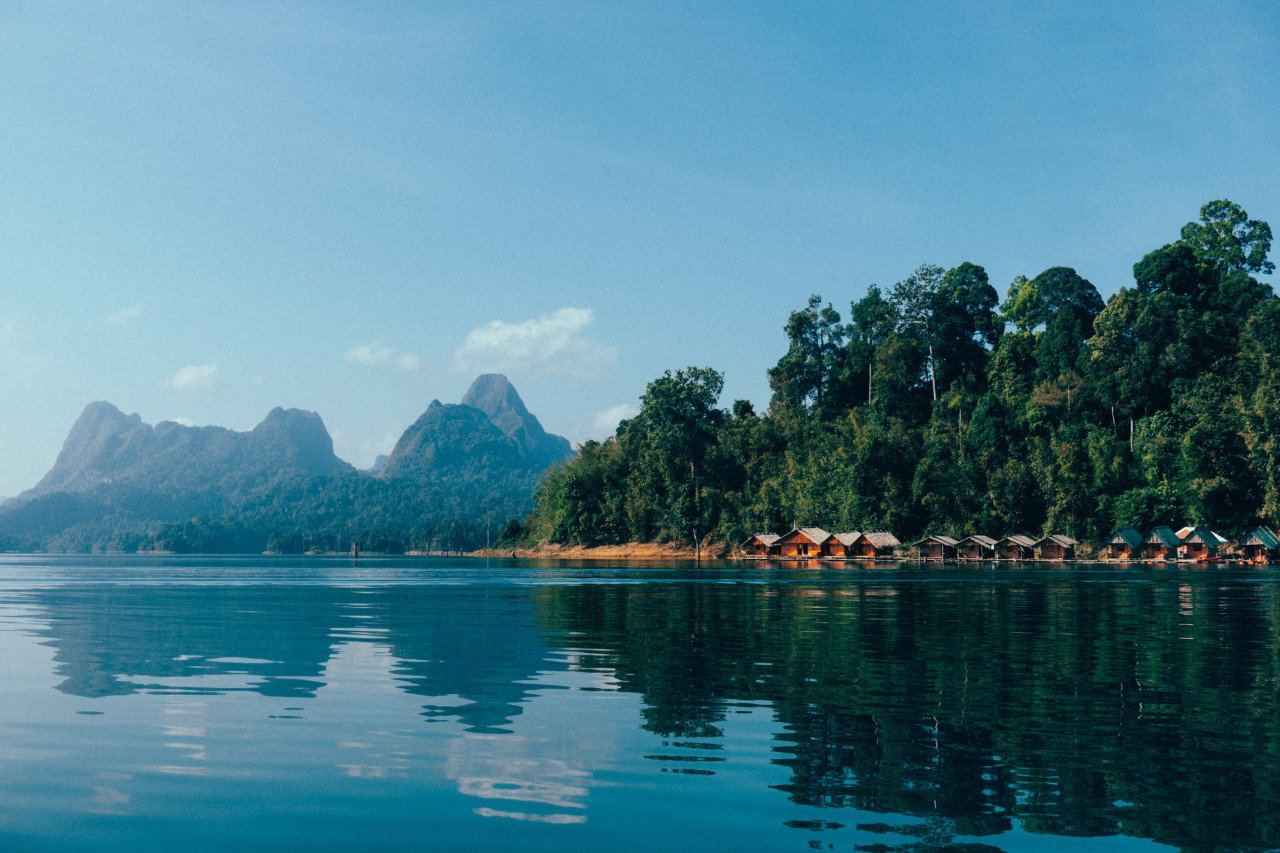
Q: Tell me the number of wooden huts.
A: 12